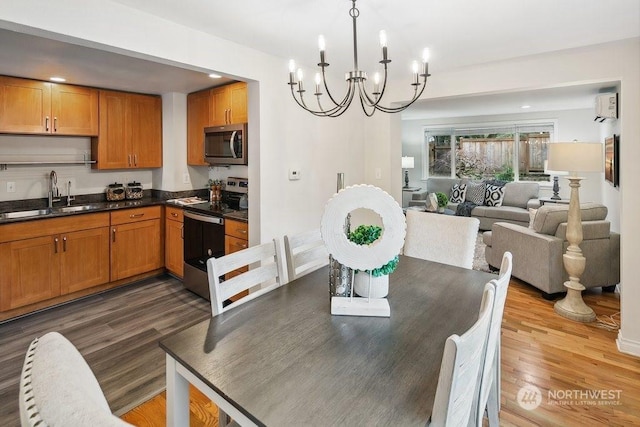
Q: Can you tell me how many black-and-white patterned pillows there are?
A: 2